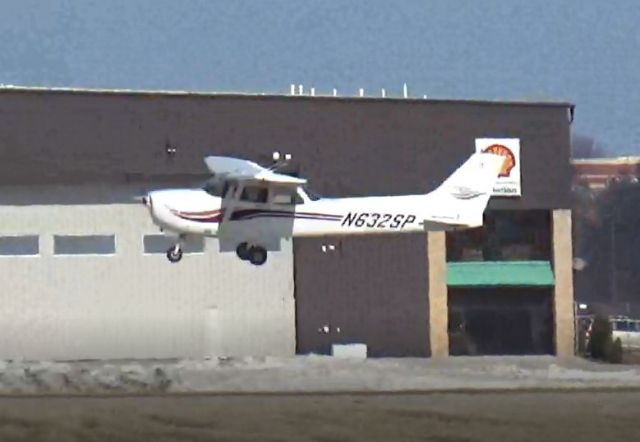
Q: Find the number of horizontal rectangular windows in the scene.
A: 4